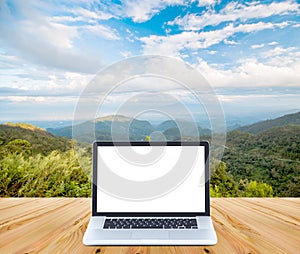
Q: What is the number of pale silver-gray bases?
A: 1